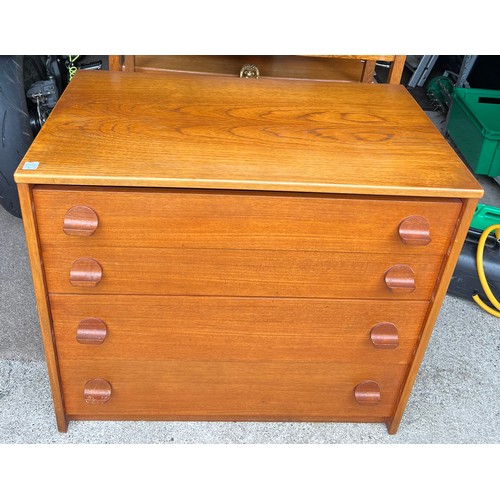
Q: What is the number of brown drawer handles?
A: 8